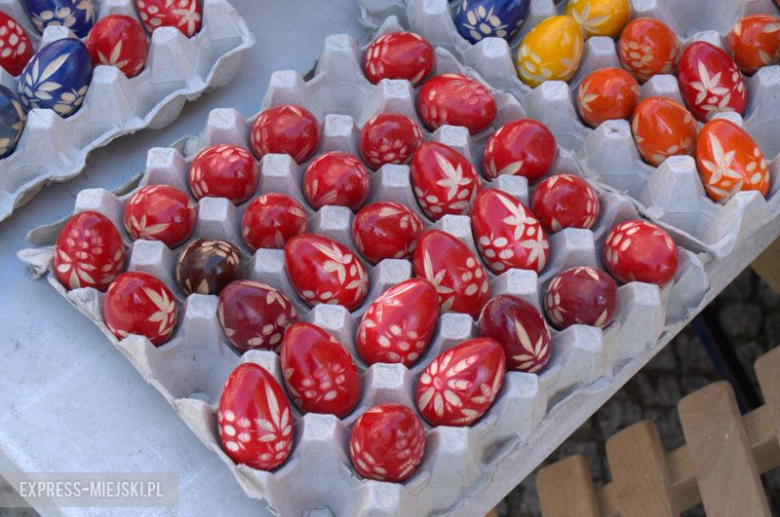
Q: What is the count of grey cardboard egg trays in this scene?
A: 3